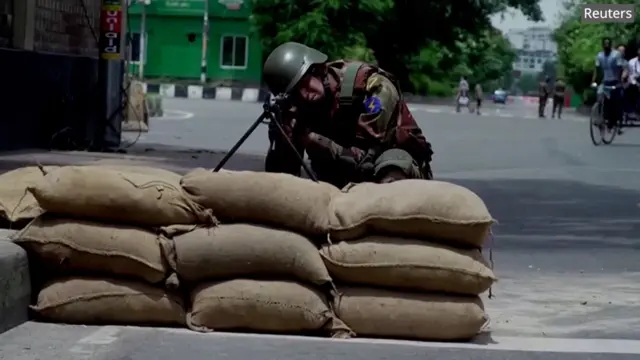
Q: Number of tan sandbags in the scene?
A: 10